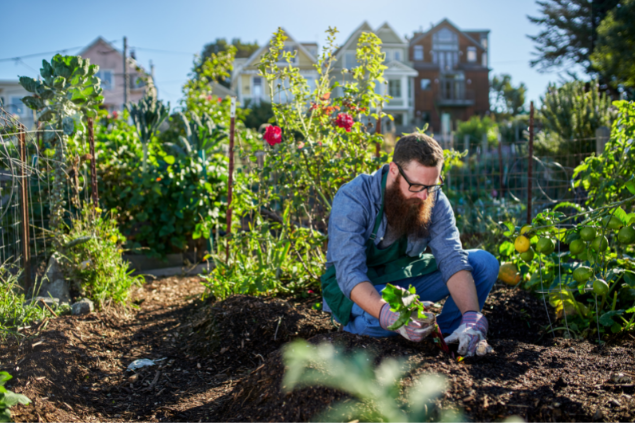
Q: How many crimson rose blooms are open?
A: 2